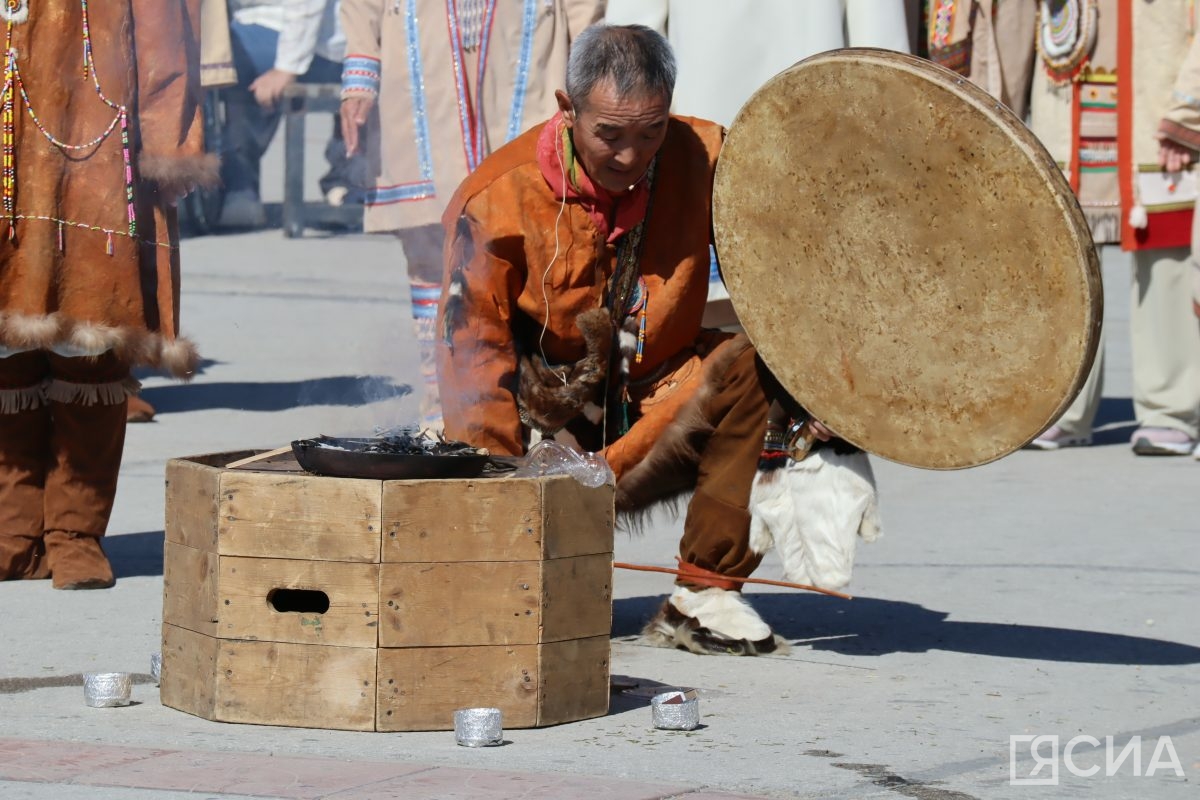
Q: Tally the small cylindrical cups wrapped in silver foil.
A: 4